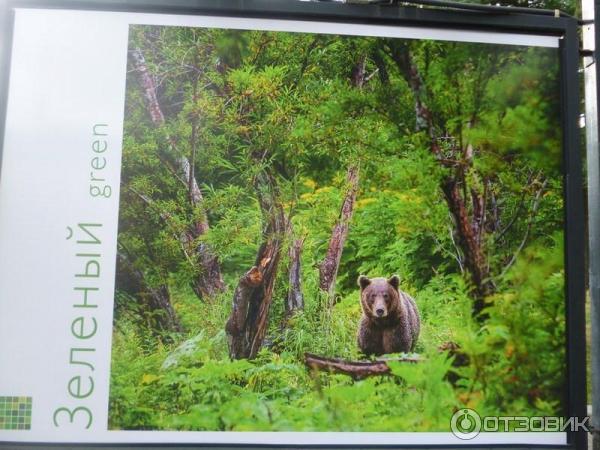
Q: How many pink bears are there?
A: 0